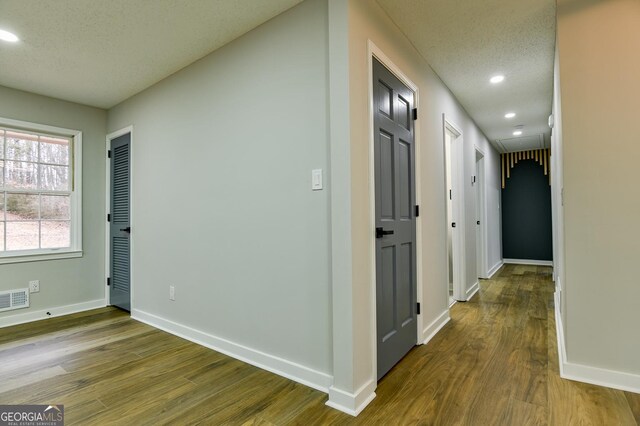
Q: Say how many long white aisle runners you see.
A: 0